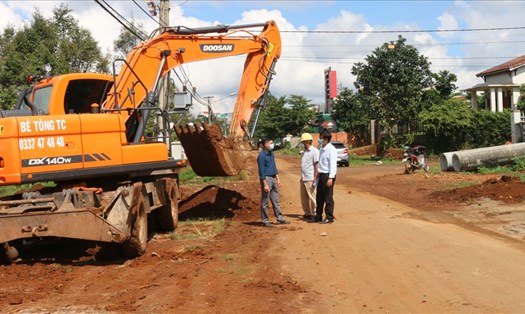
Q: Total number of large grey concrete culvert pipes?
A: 2